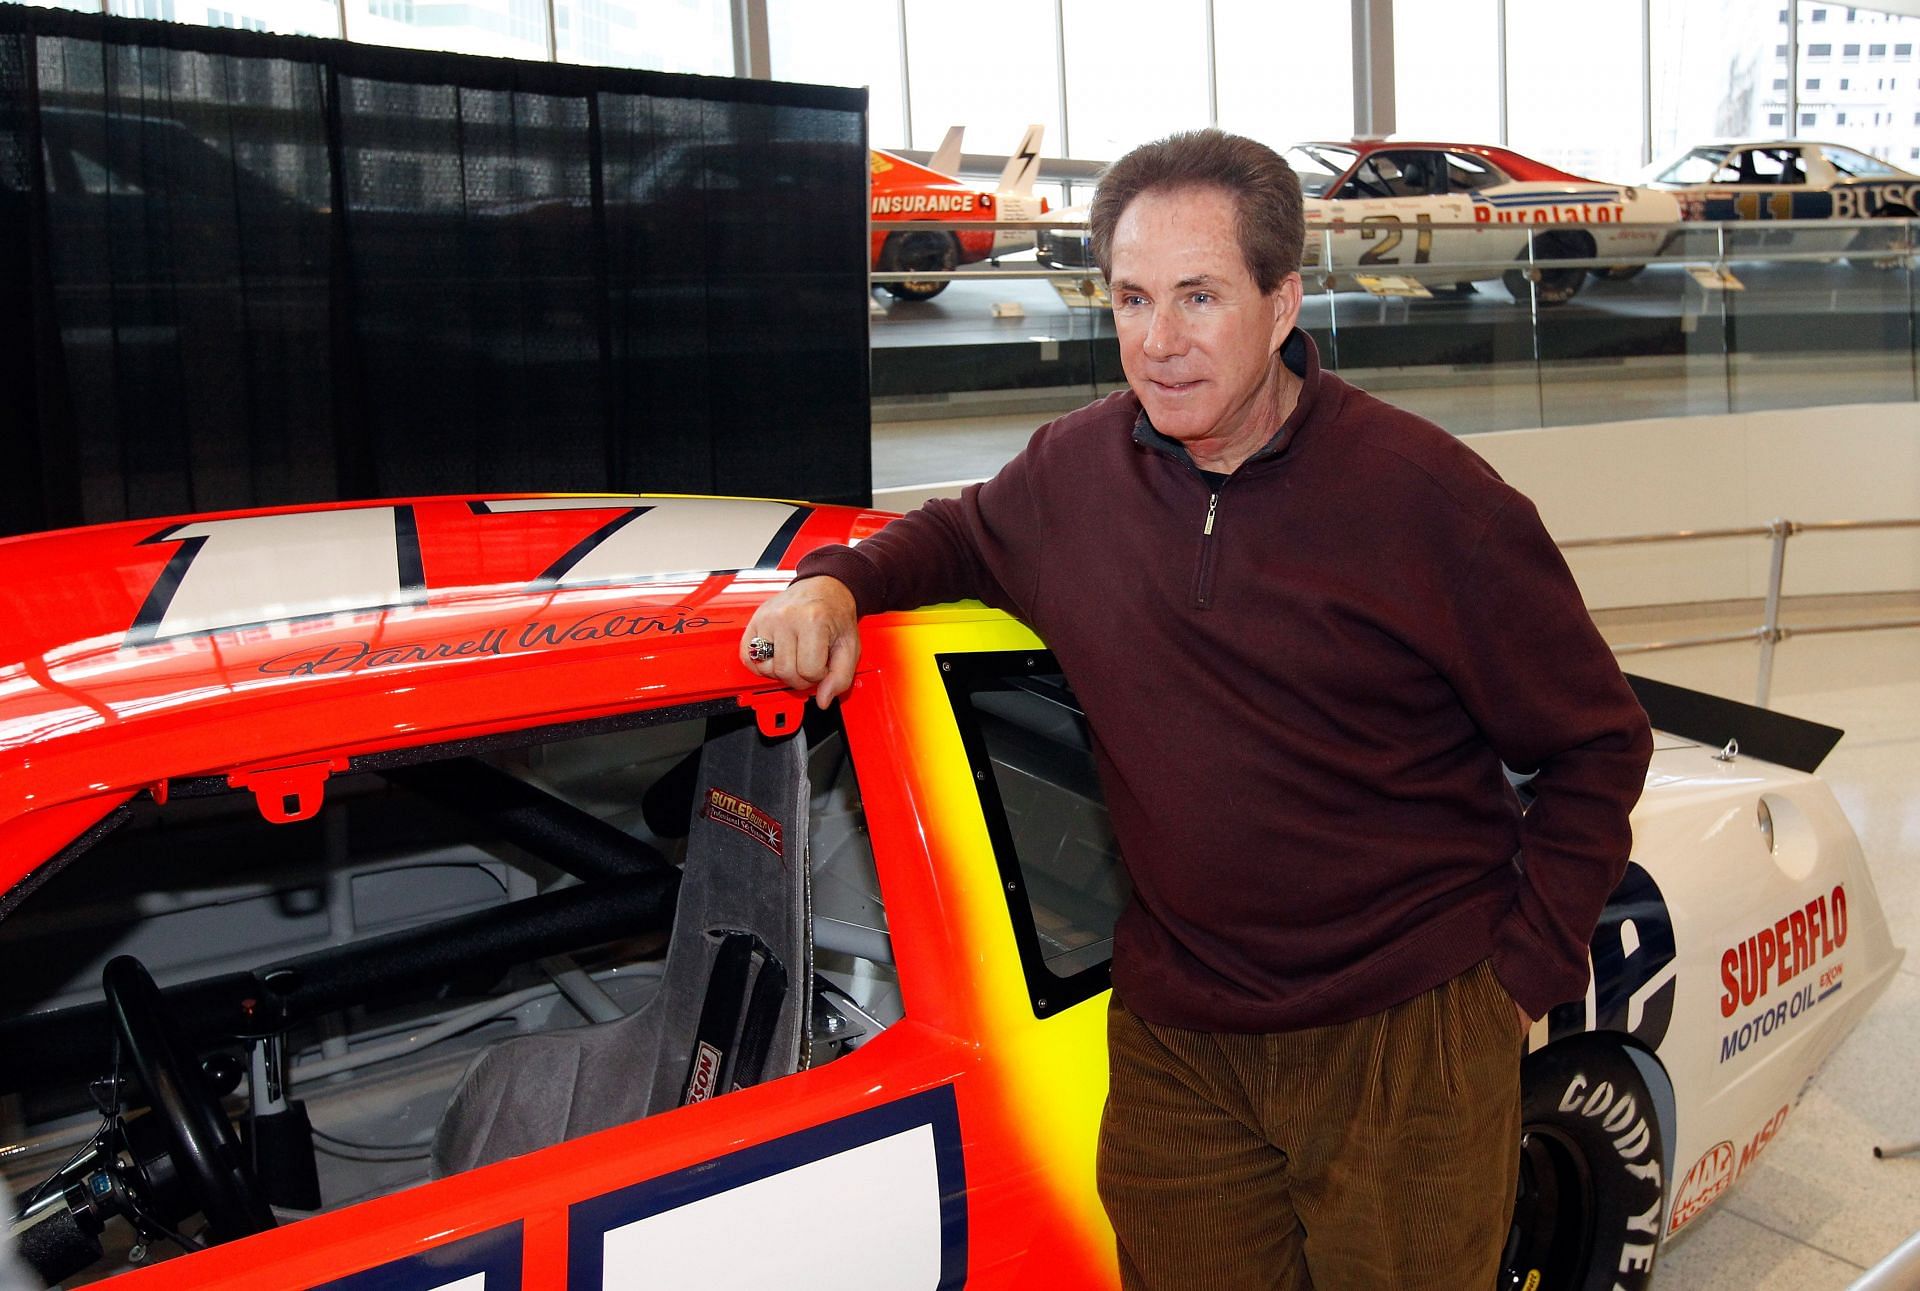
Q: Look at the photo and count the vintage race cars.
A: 4